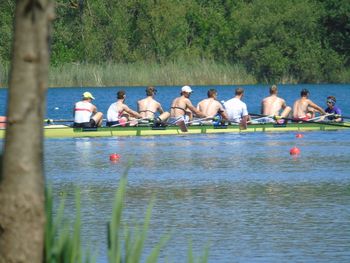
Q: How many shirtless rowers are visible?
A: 5